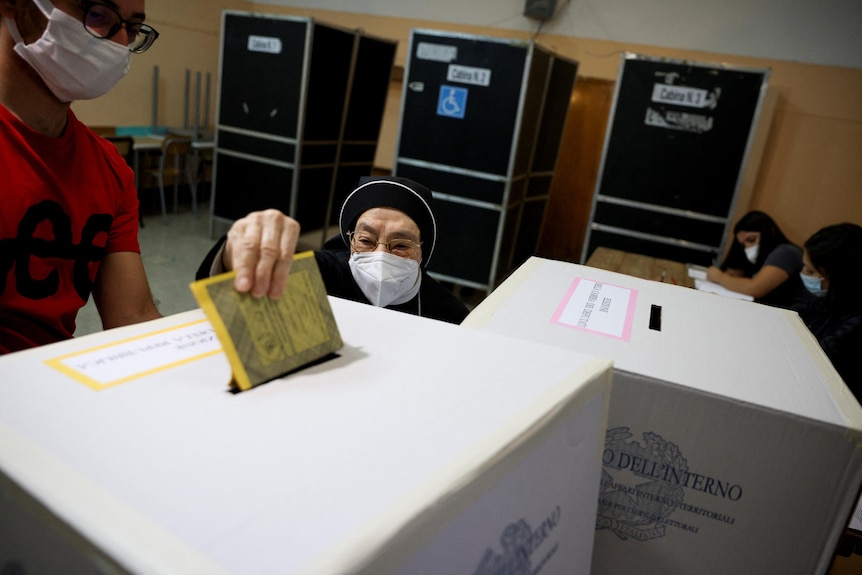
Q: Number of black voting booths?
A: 3